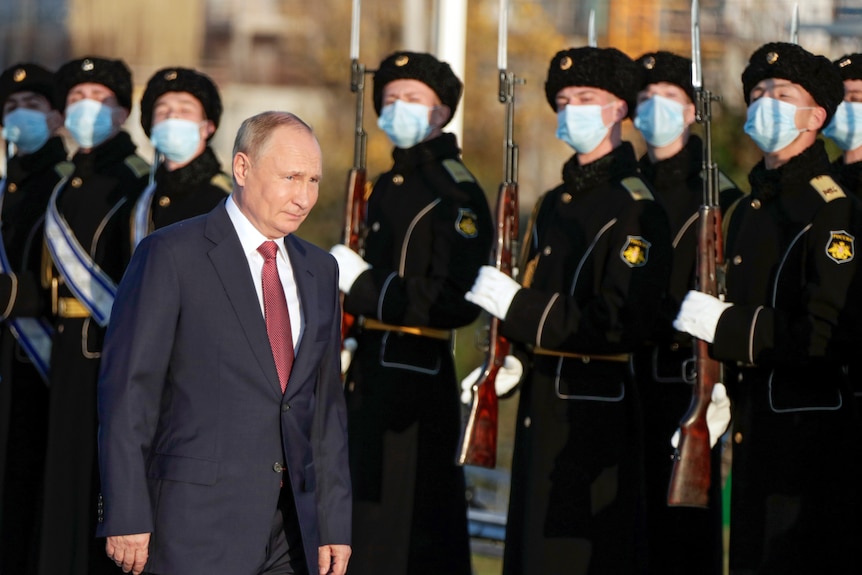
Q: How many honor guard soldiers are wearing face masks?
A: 8